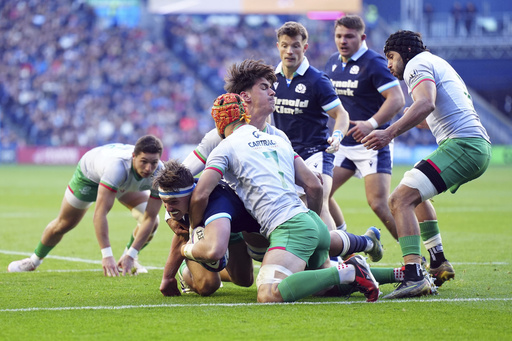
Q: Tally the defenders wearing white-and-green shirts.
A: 4